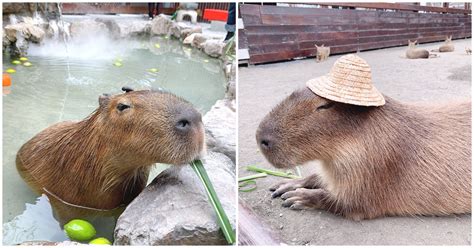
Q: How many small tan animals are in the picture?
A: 3